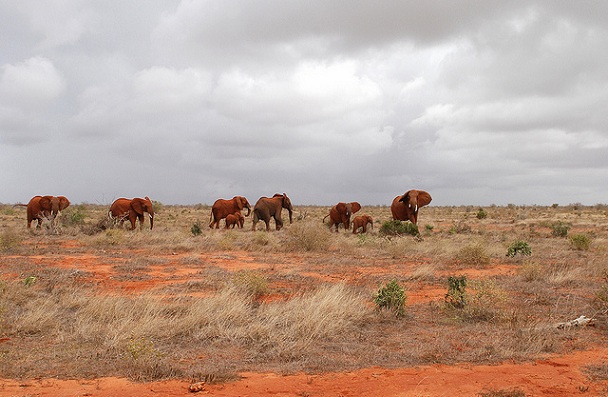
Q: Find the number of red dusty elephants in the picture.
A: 8